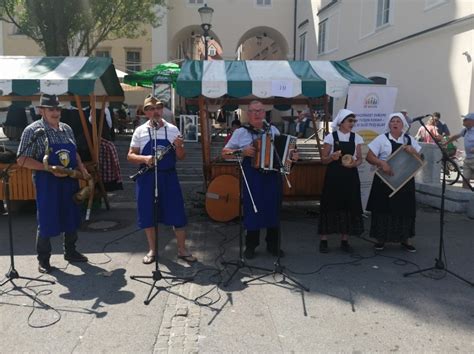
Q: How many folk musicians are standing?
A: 5